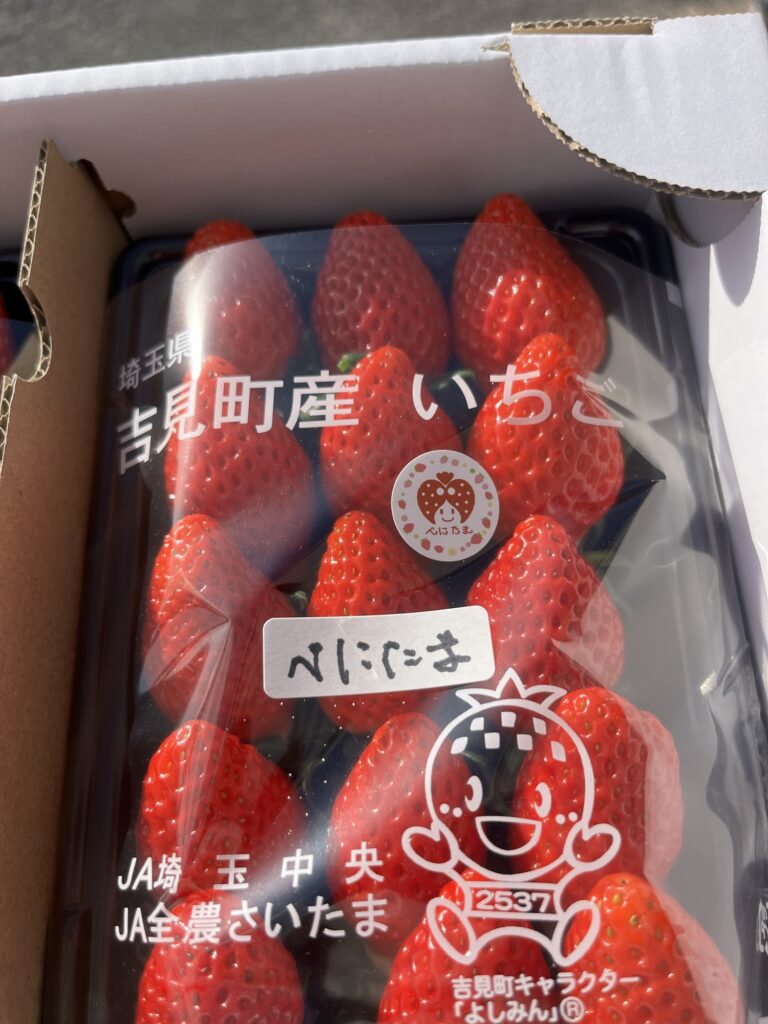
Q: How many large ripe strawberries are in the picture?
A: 15